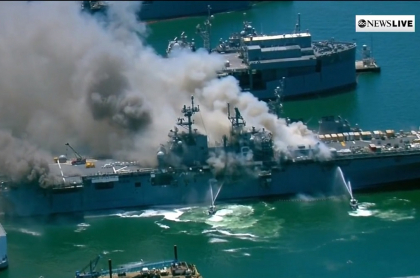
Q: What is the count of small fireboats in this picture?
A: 2